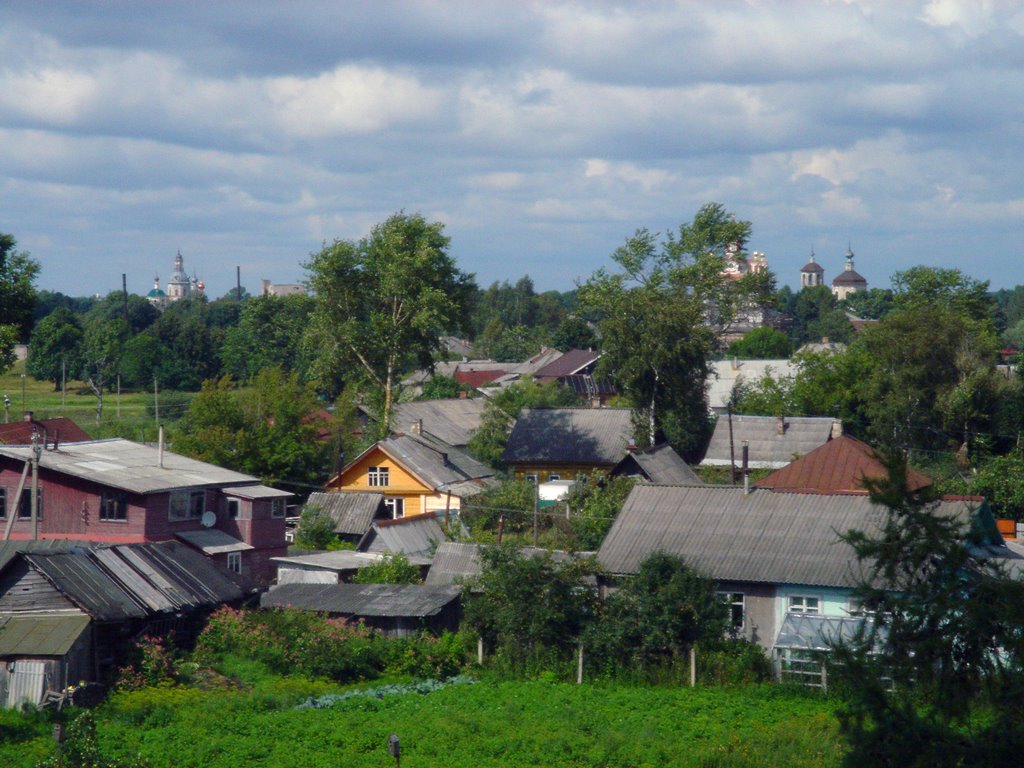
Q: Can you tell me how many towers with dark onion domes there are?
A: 2